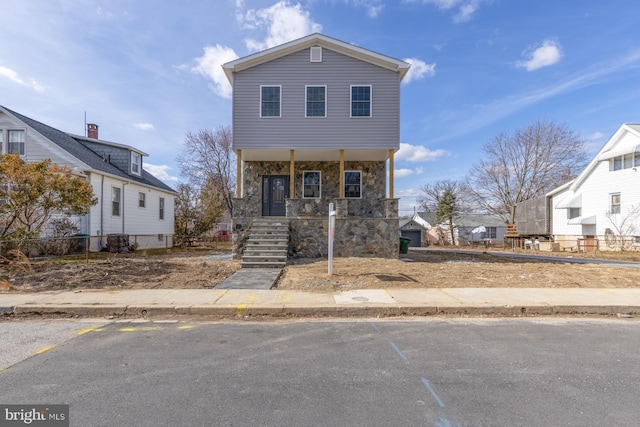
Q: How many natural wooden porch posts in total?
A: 4